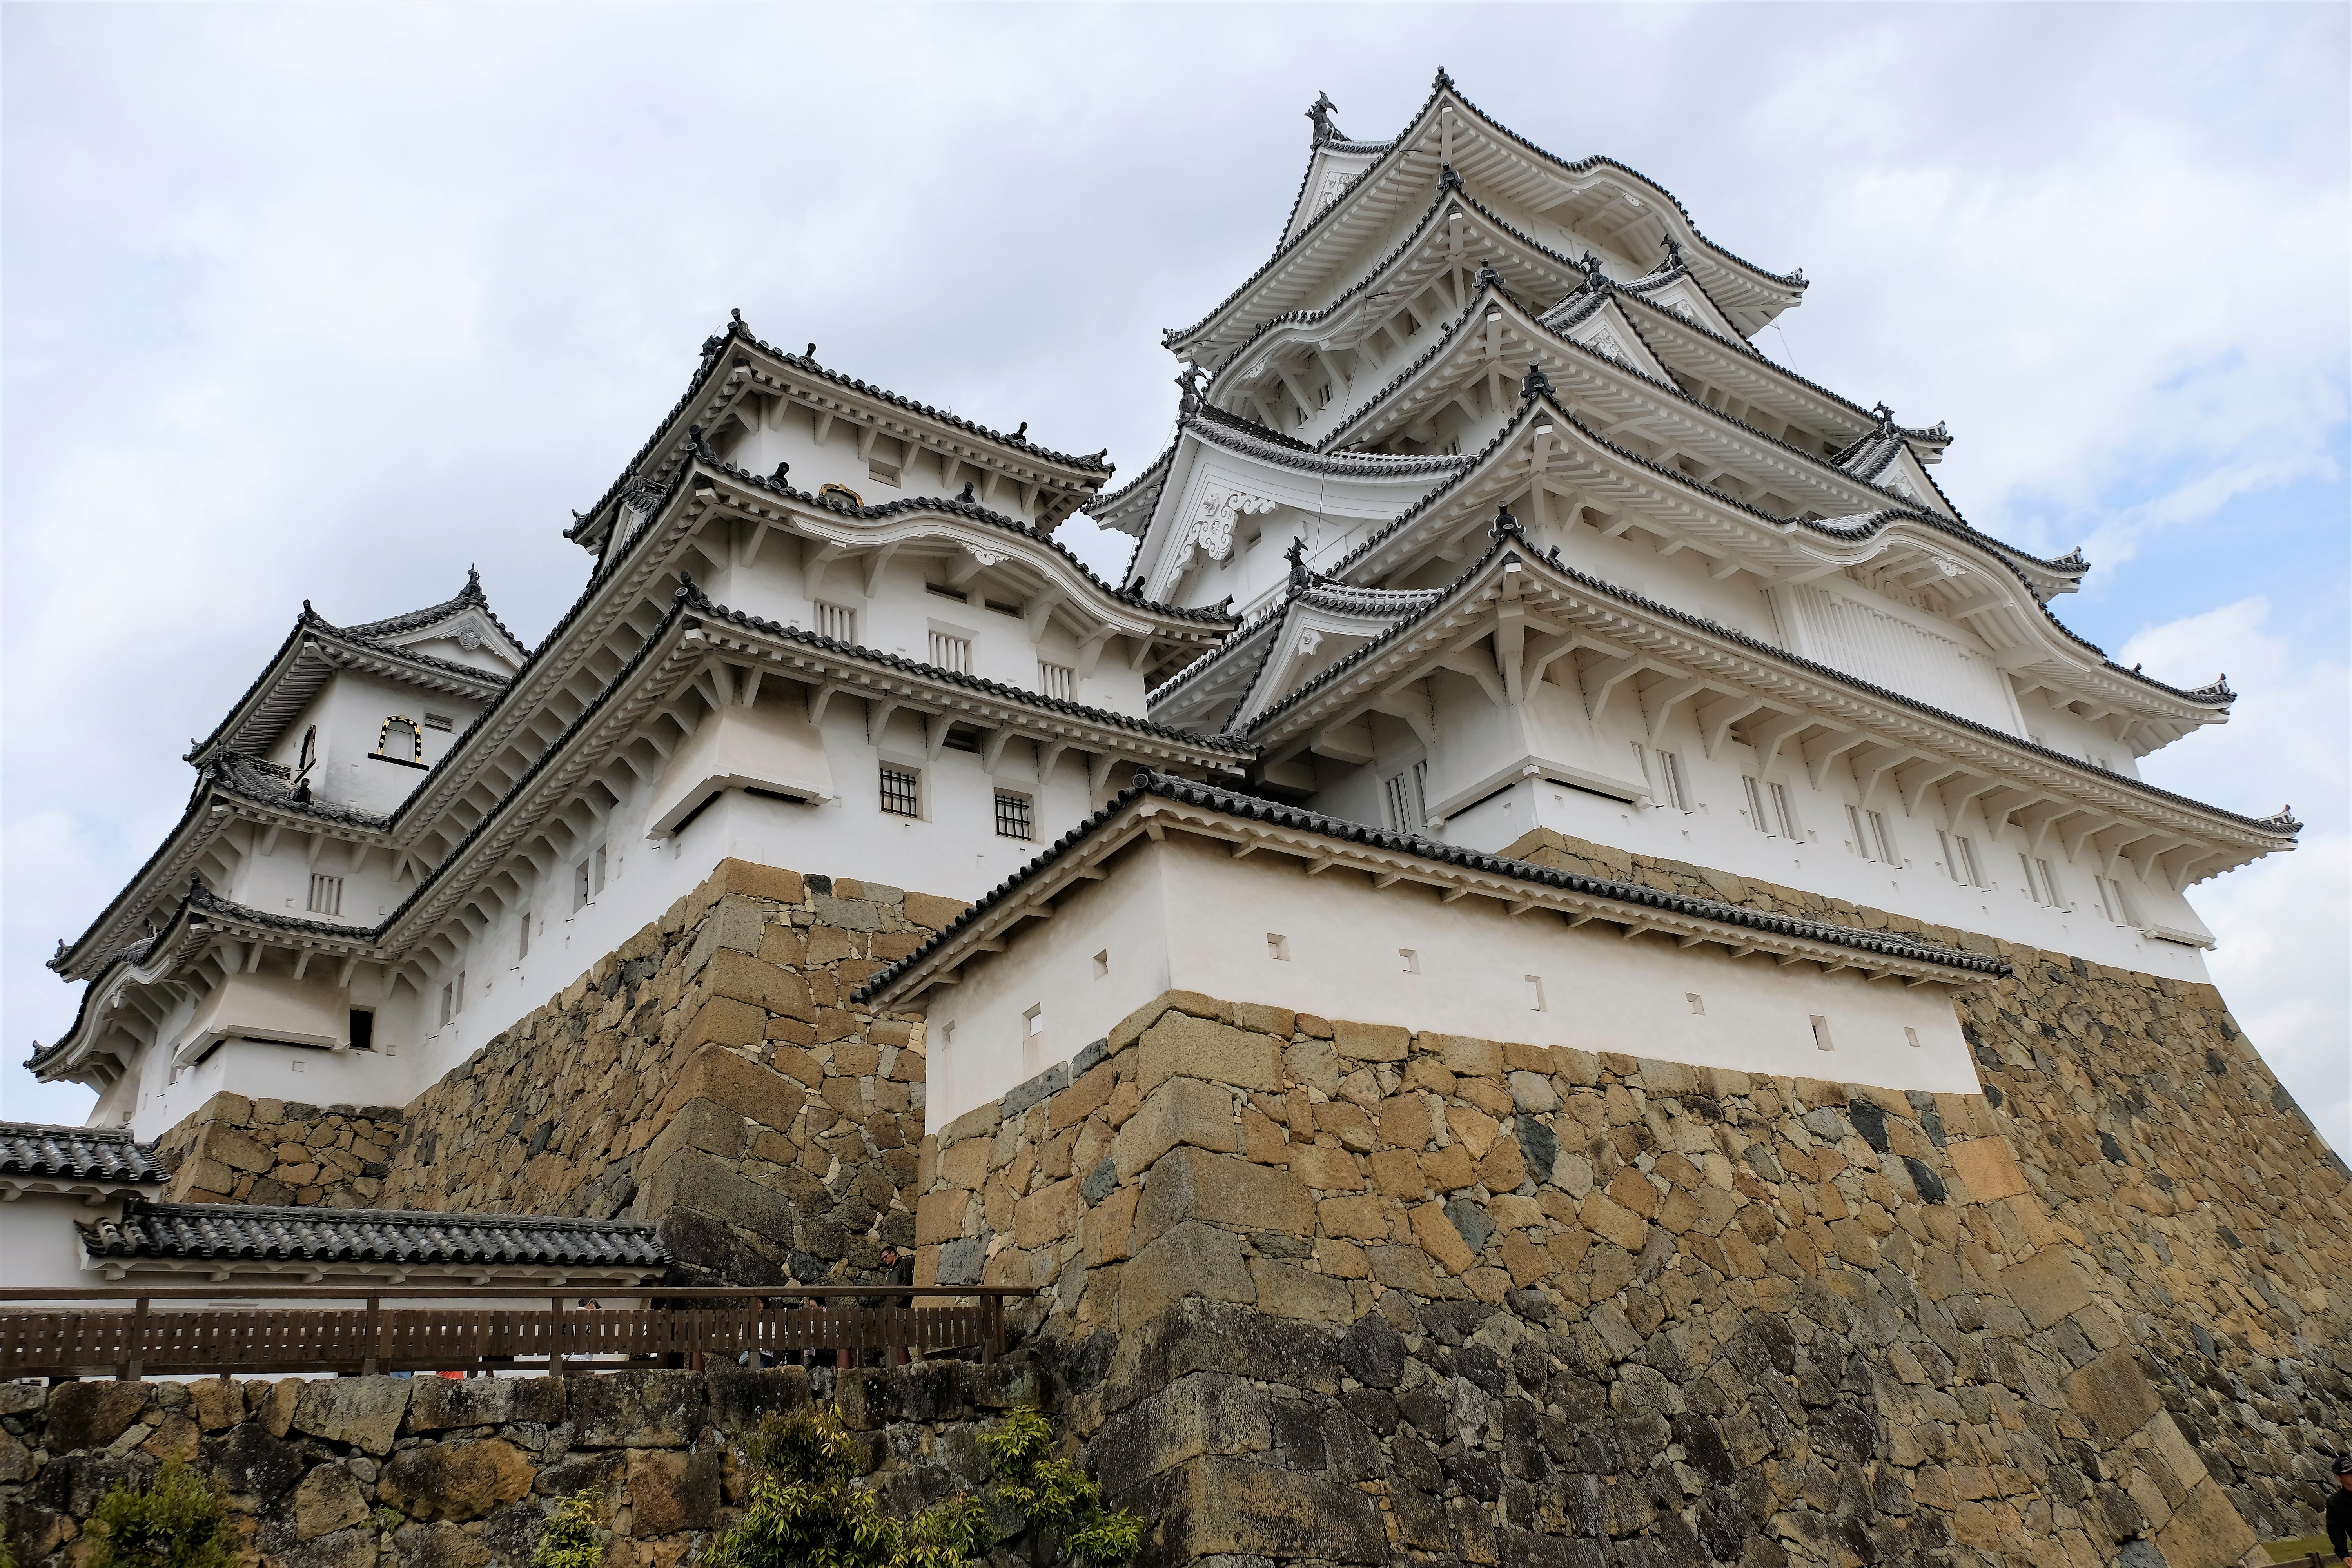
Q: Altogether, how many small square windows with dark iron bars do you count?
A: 2